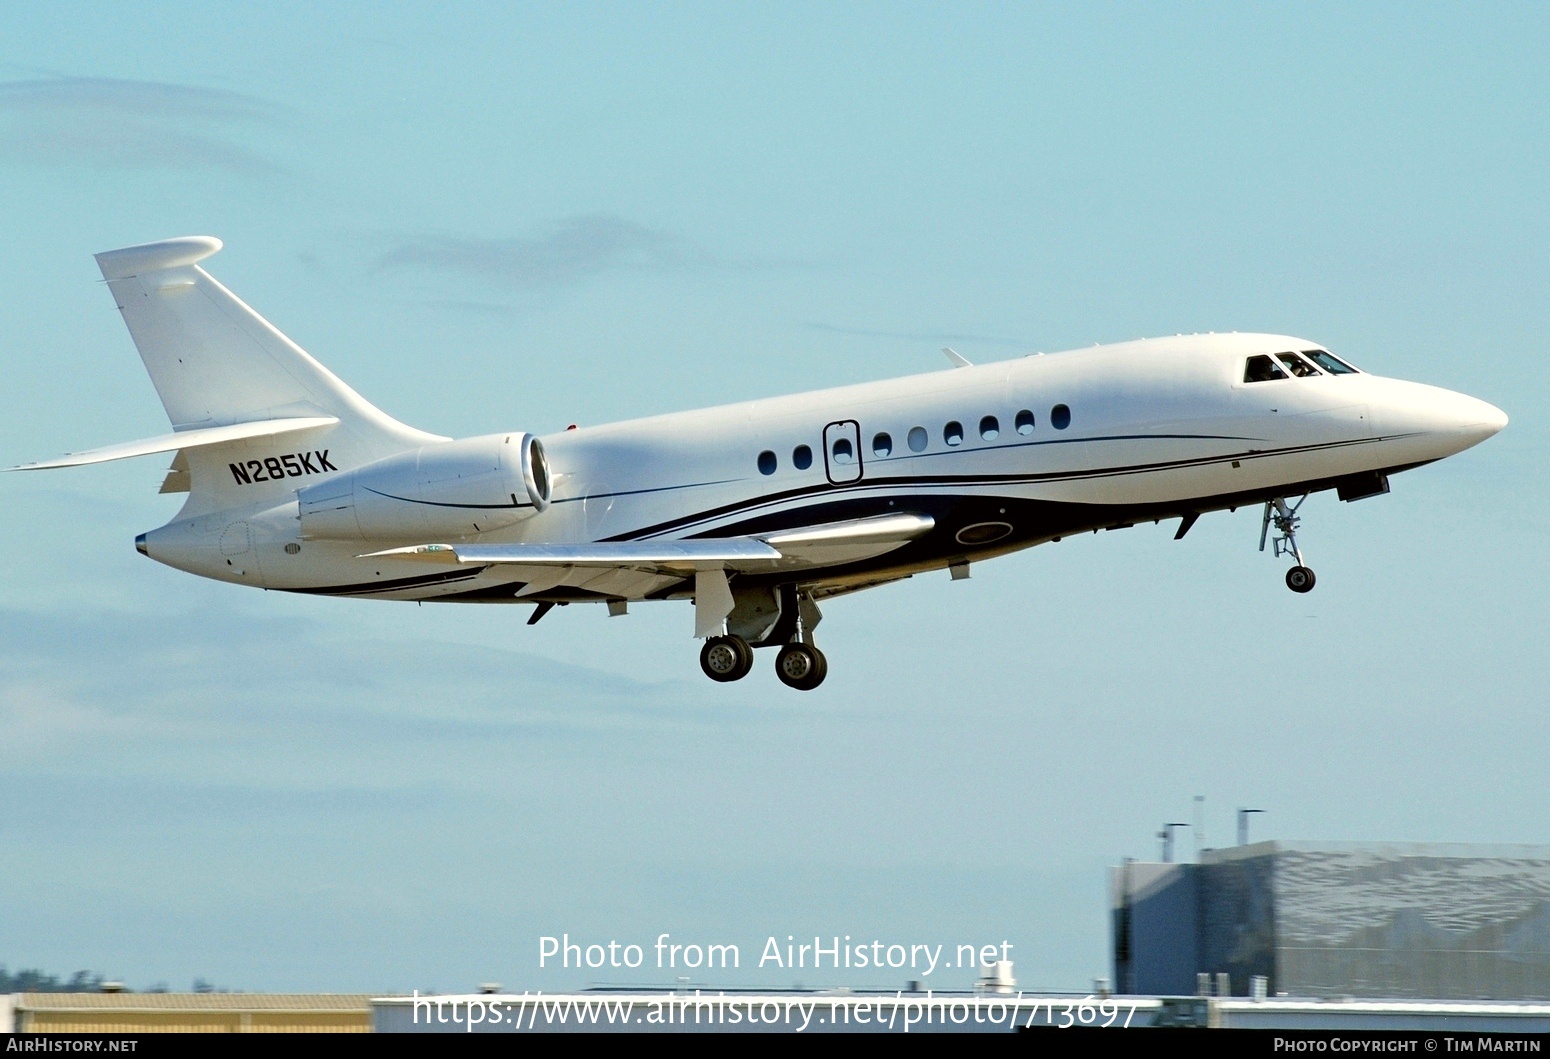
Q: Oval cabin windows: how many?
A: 9